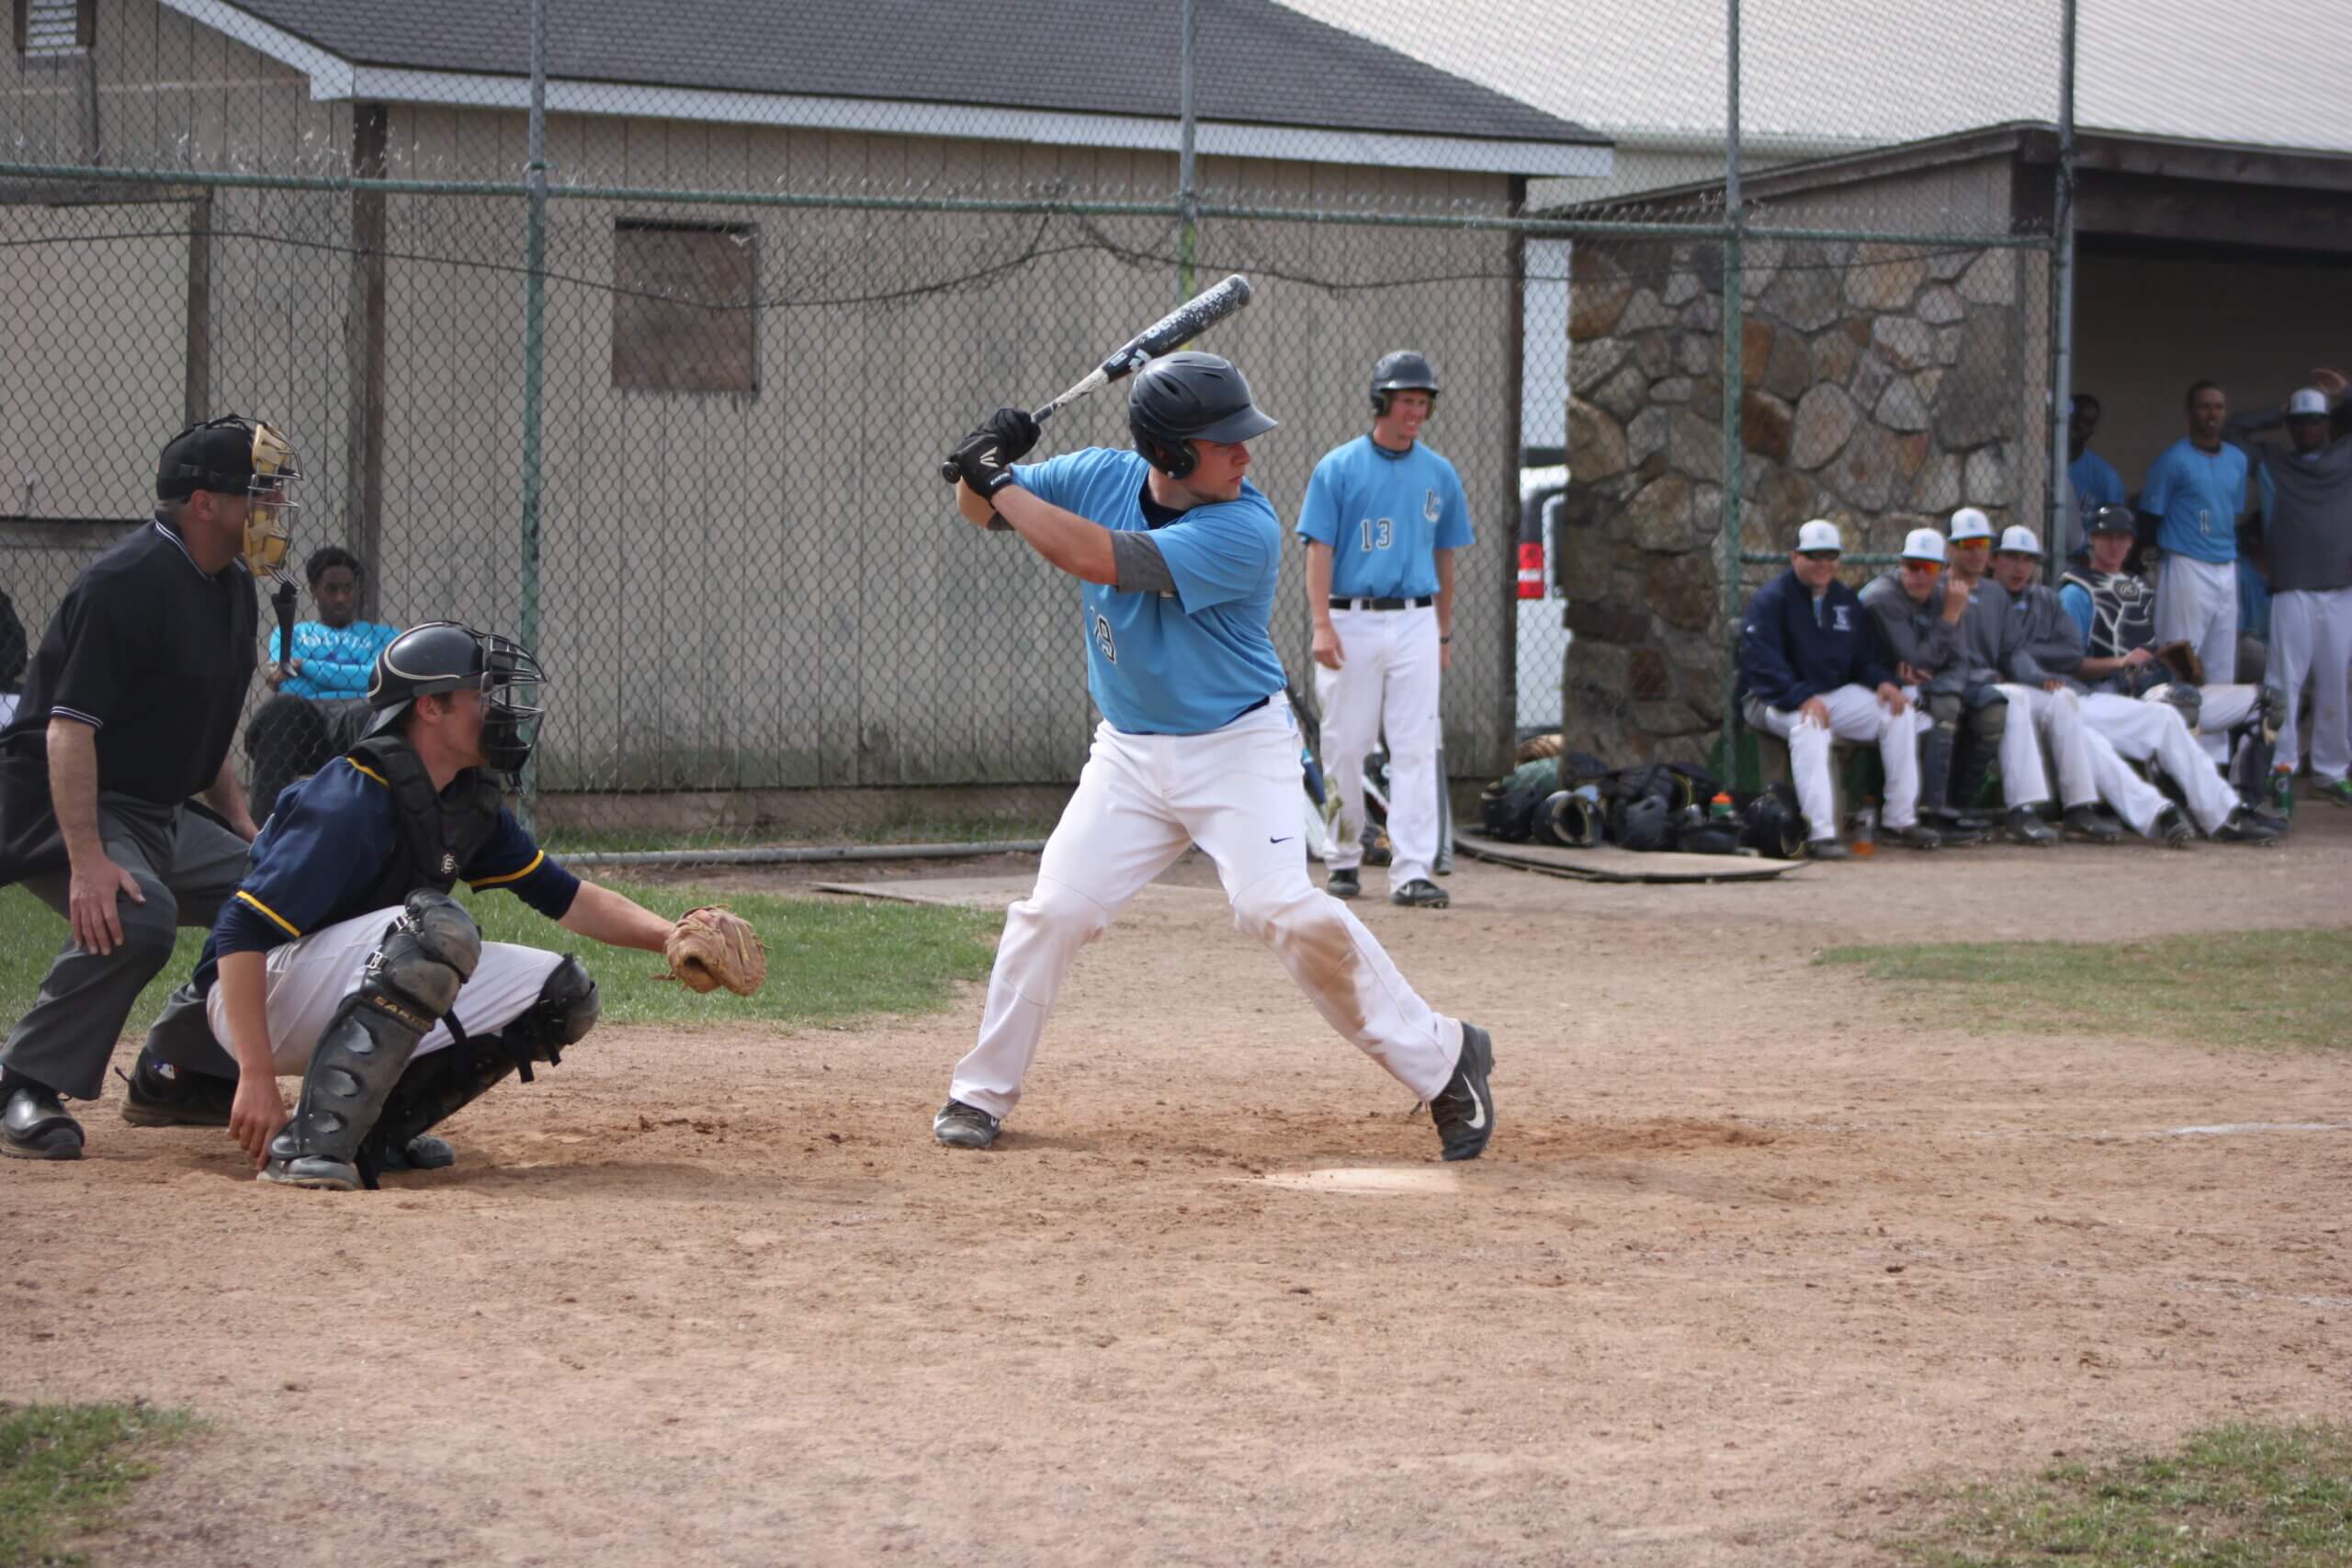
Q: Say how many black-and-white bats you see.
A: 1